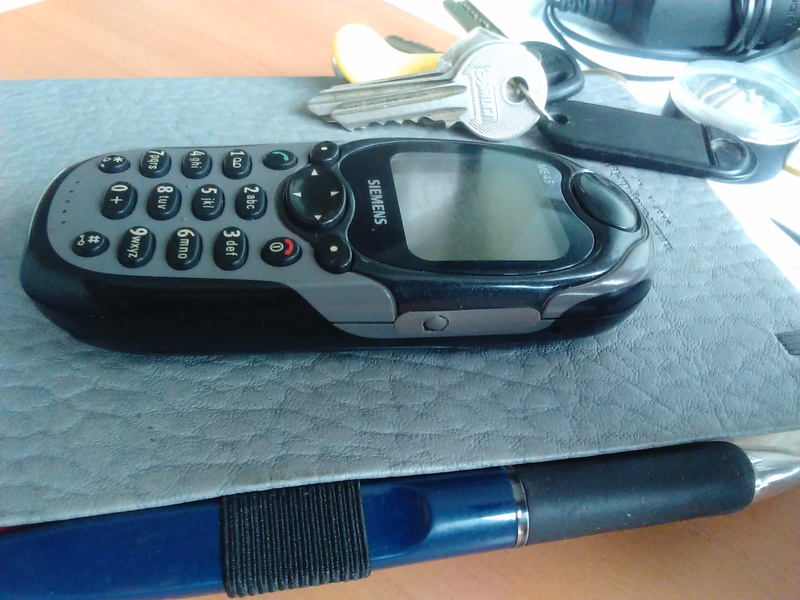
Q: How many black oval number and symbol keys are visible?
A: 12